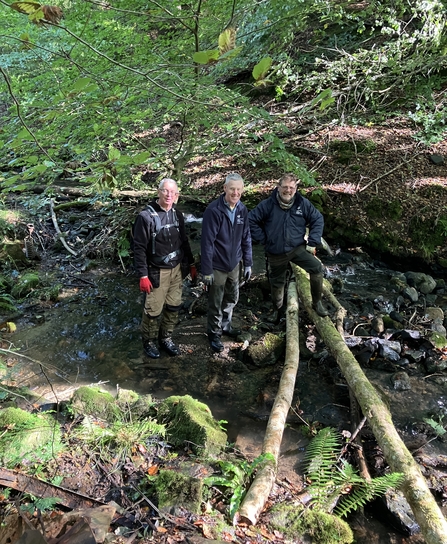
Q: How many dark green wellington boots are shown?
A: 2